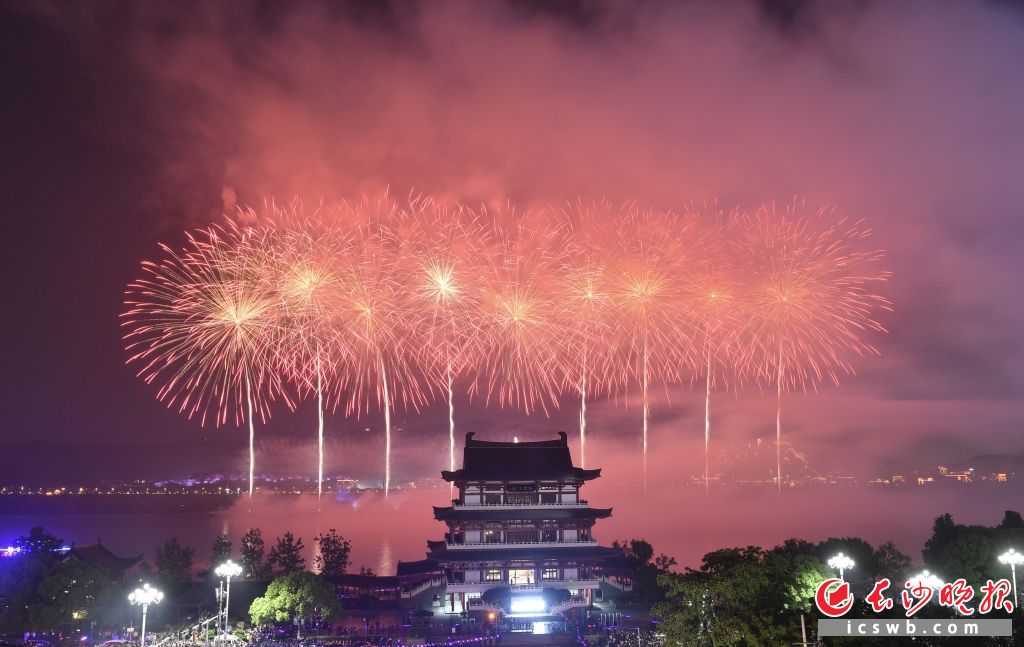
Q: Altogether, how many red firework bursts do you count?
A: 9